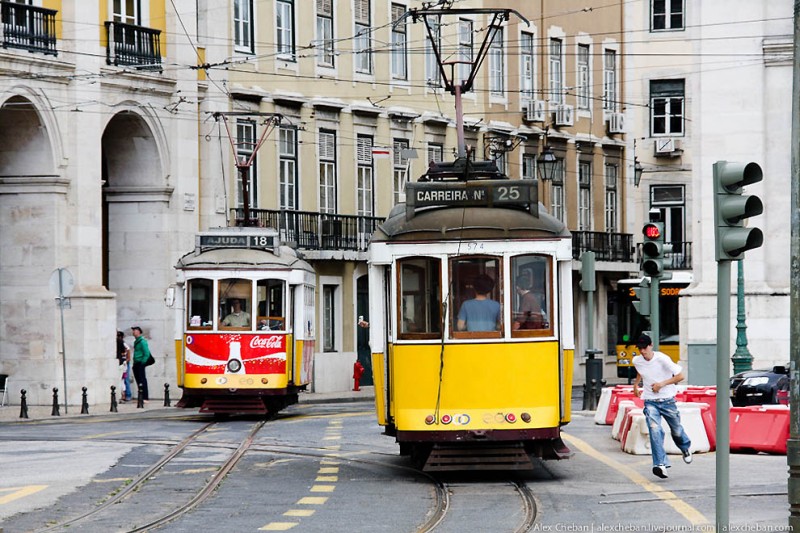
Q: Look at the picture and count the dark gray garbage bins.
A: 1